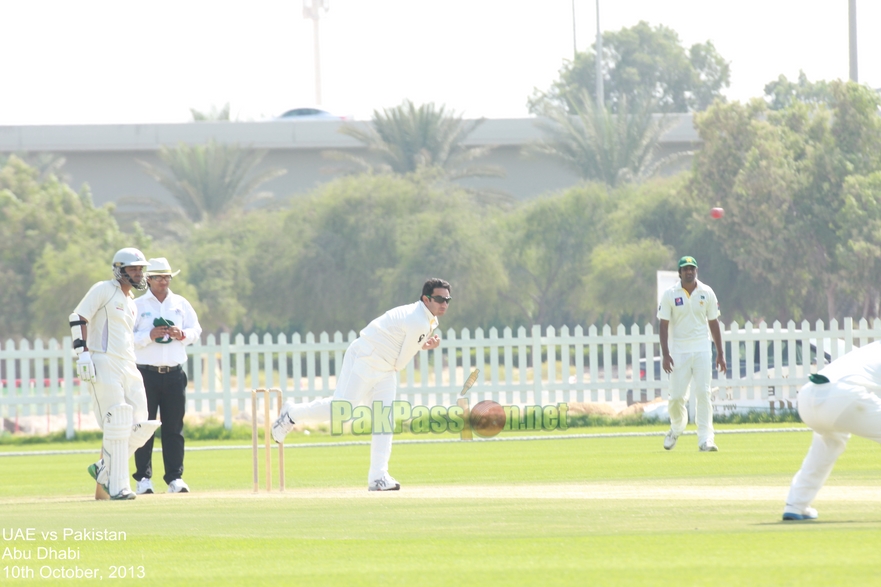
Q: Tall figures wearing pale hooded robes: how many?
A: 0